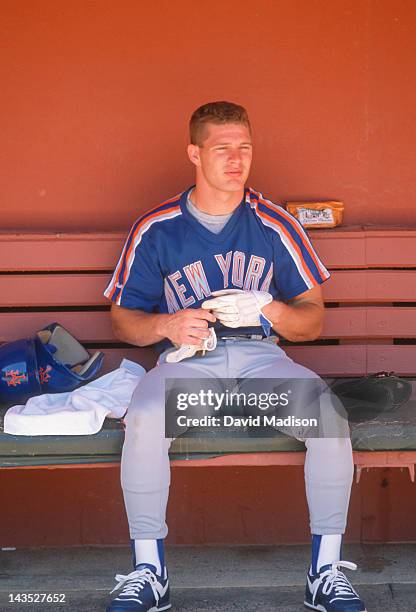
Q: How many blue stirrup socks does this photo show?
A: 2